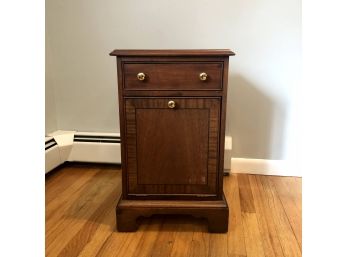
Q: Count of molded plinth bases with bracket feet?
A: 1